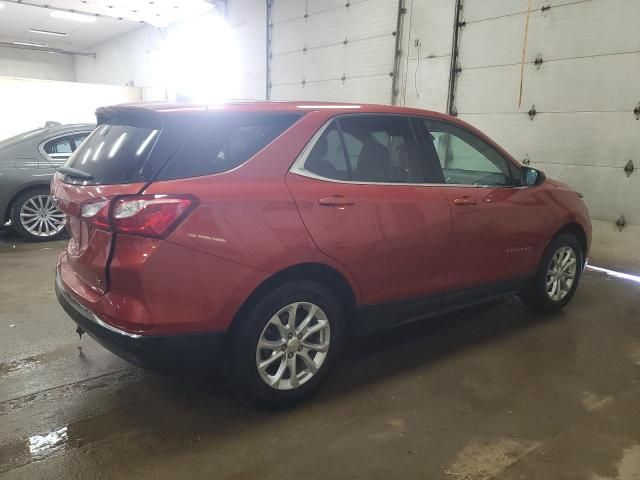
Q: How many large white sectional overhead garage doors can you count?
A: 2